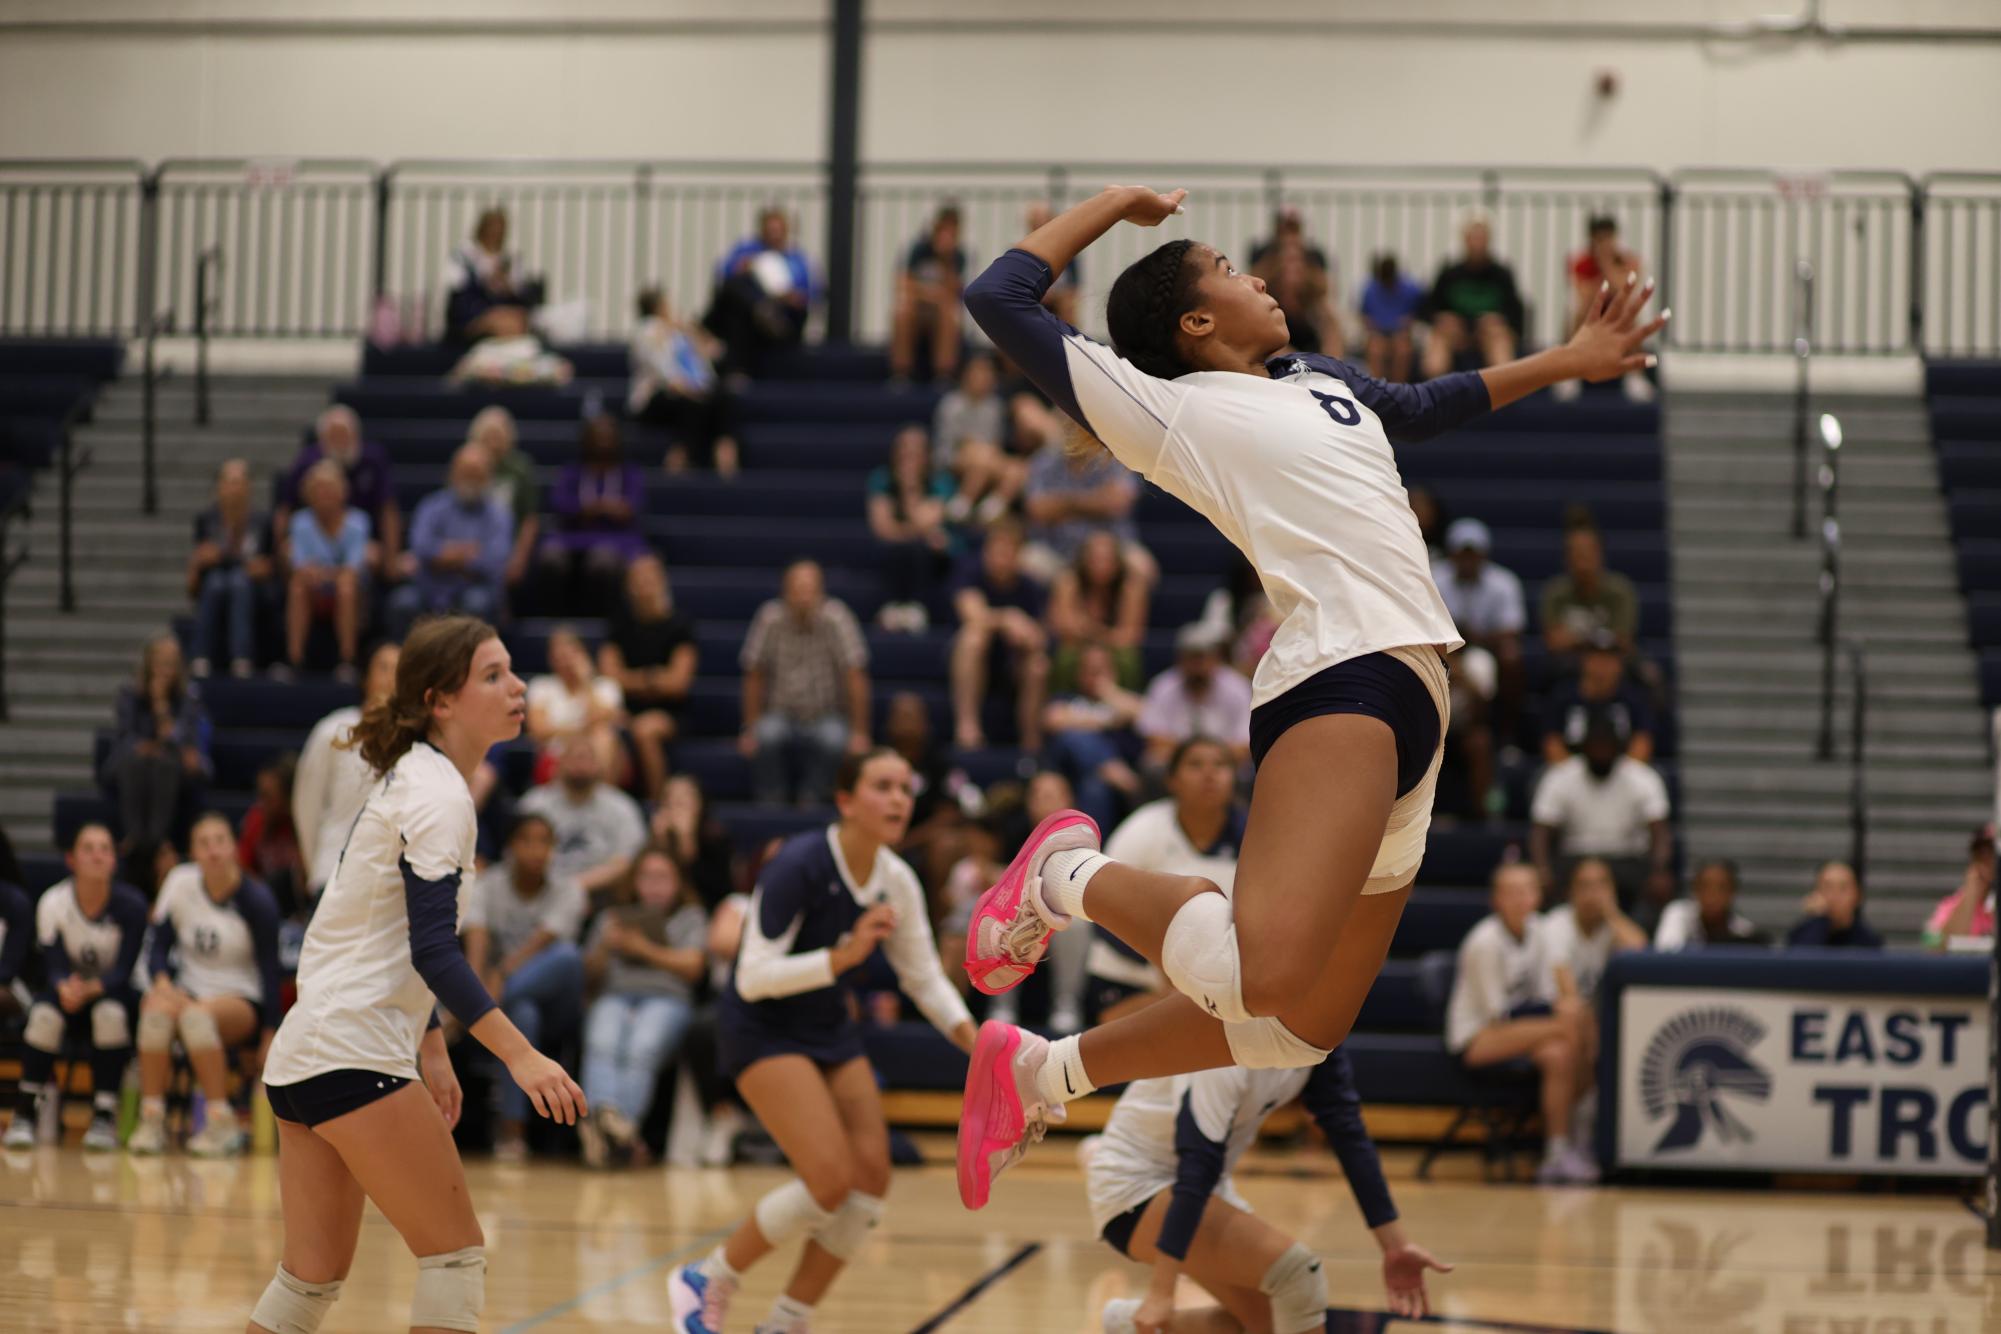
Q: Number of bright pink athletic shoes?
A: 2